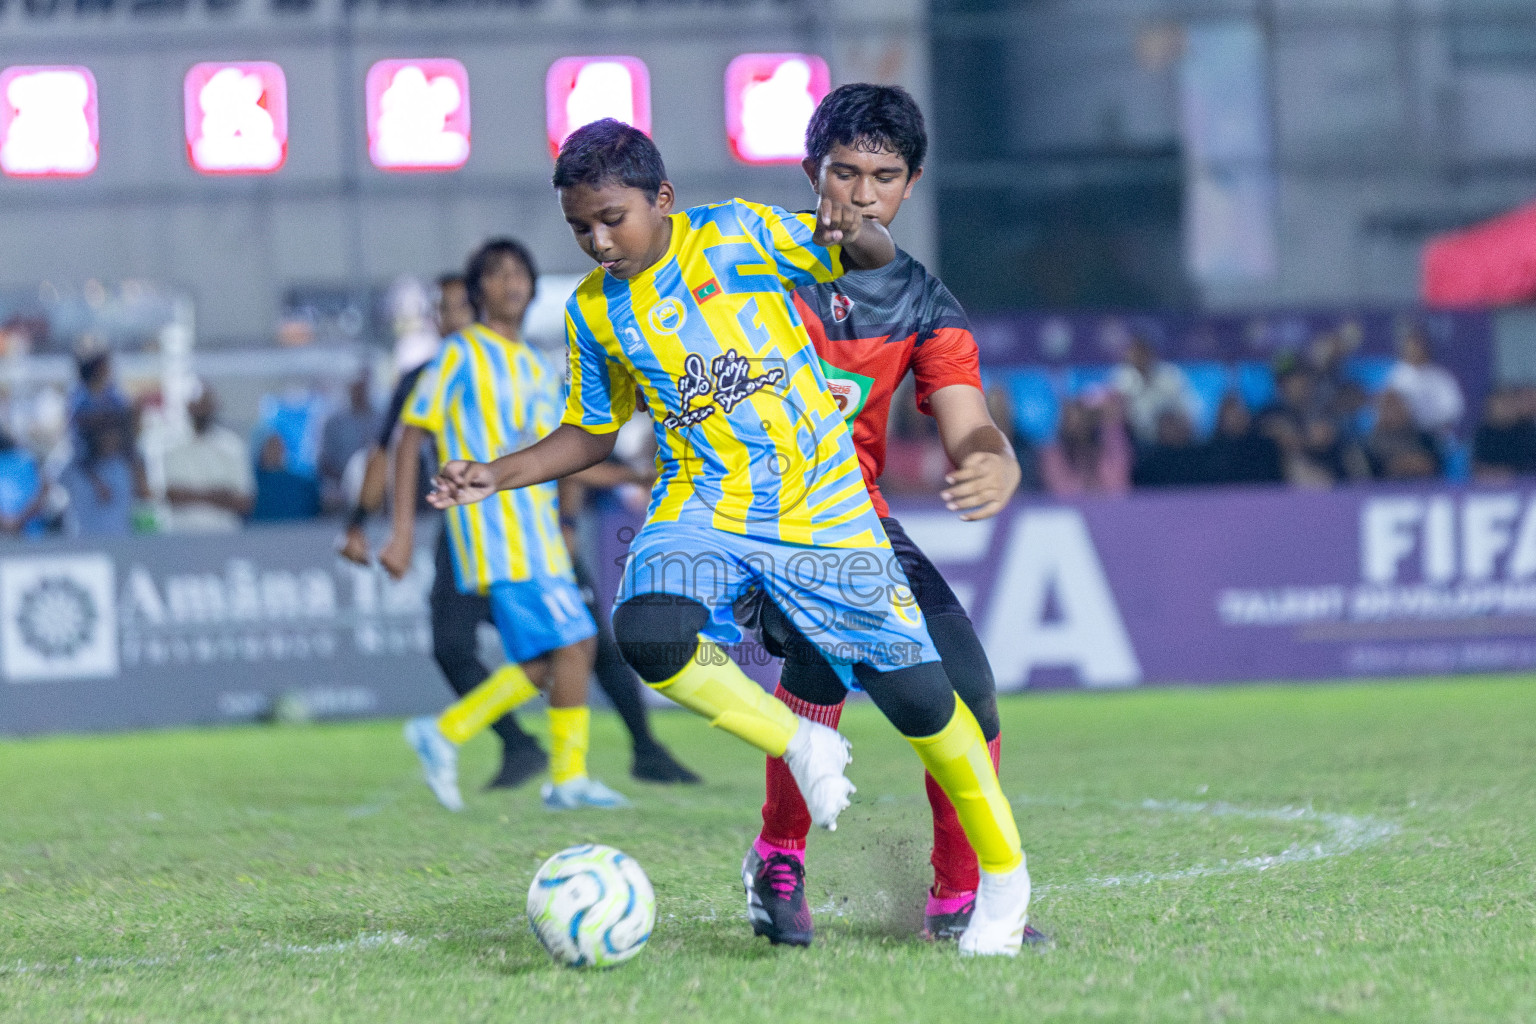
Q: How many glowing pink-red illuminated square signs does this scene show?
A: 5